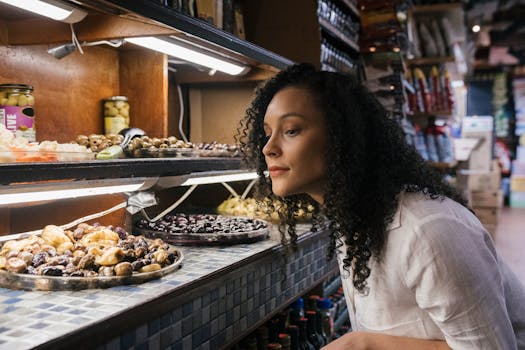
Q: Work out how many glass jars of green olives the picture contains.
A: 2